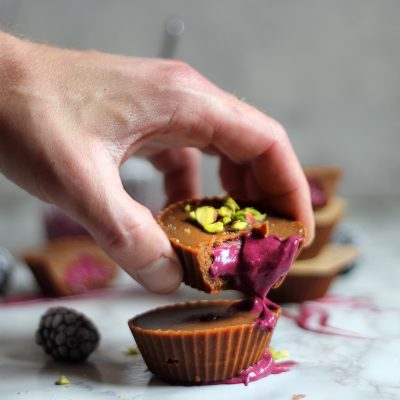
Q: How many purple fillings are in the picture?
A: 3